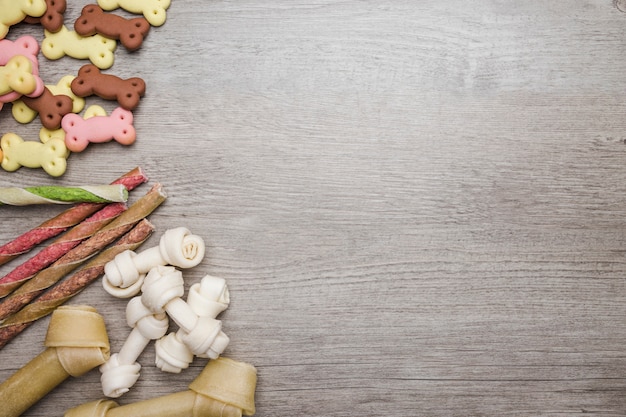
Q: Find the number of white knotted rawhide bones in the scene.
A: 4